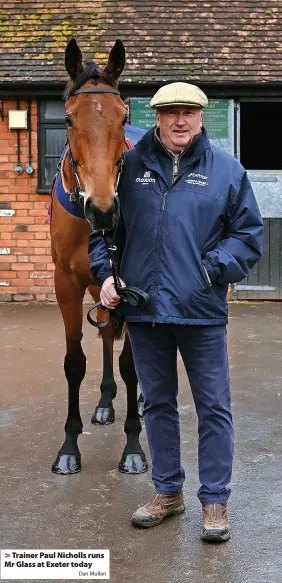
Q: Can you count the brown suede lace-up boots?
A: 2